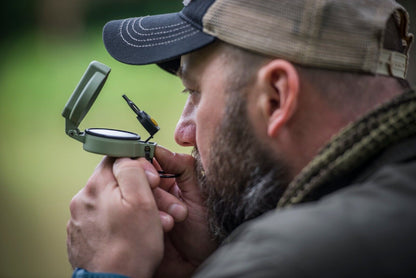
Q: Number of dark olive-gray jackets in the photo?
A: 1